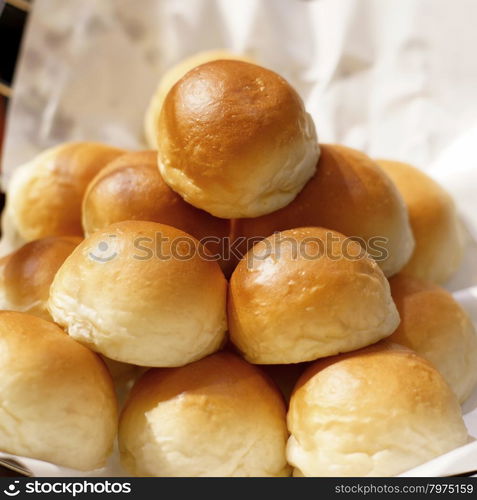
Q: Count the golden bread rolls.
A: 13